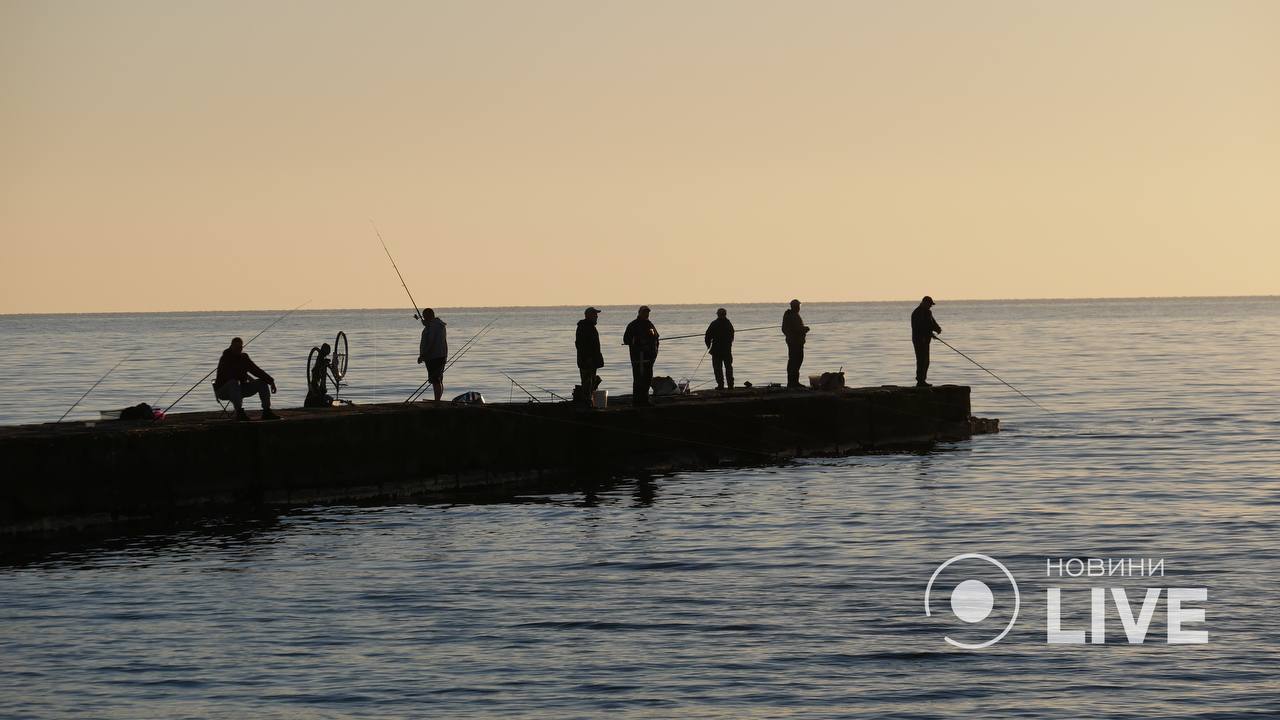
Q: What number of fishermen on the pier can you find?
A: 7